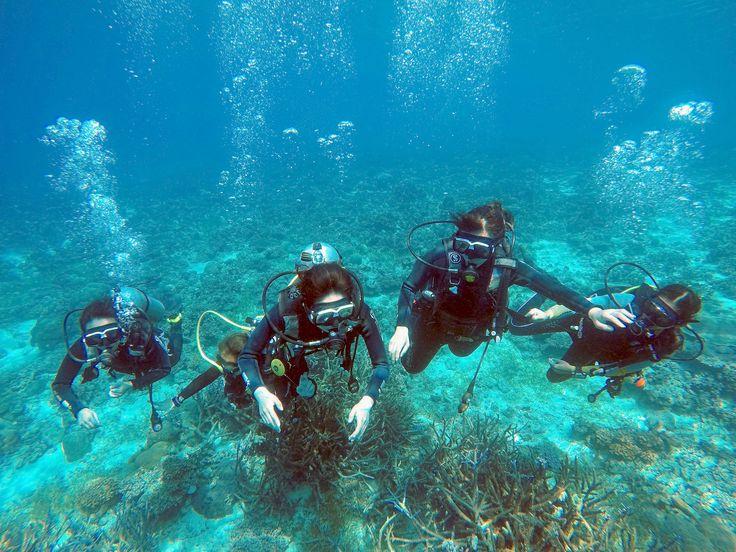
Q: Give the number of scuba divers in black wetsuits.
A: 5